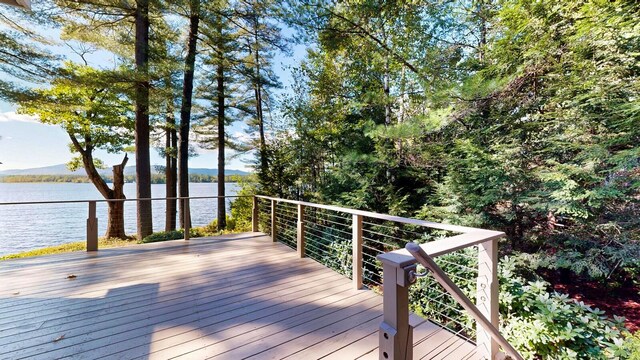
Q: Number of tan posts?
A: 8